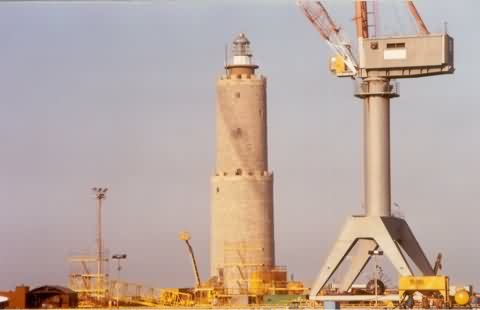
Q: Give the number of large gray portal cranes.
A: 1